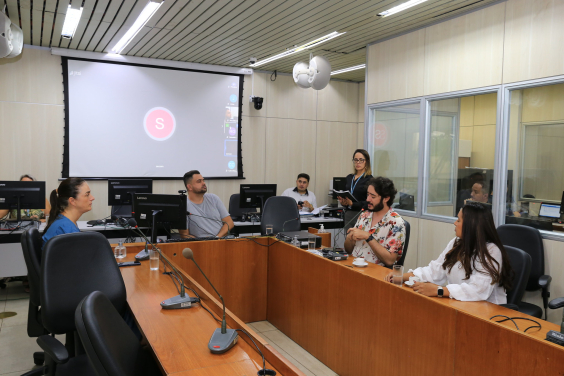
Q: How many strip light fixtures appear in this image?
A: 5